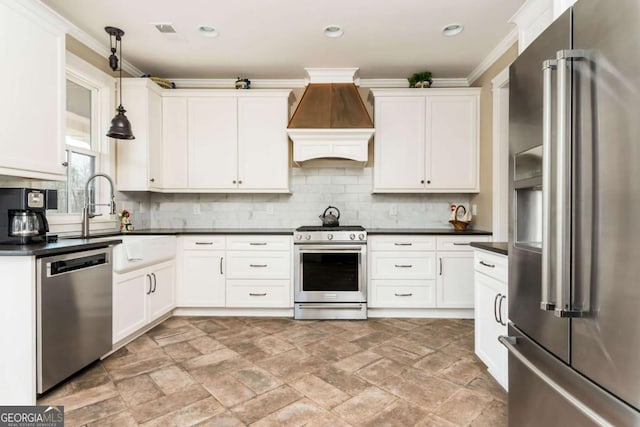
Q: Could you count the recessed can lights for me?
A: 3